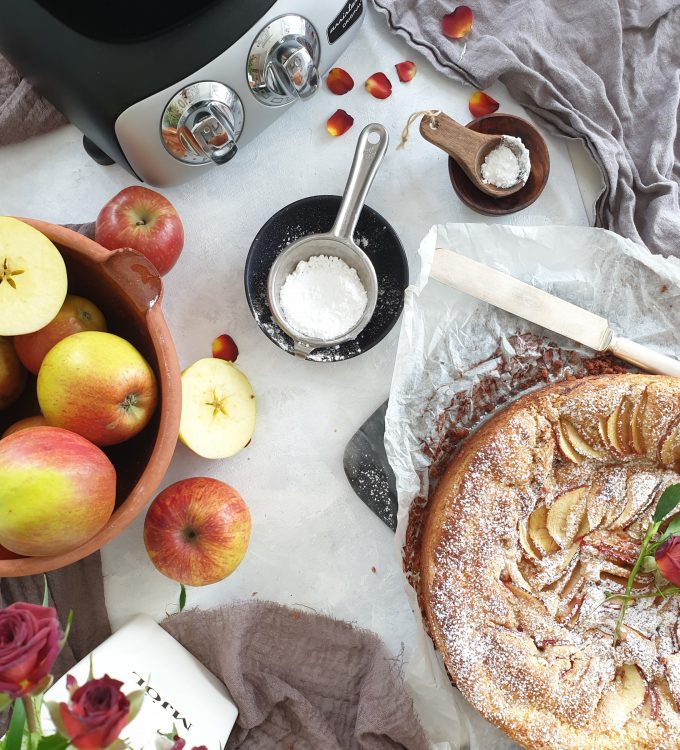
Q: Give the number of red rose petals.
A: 7